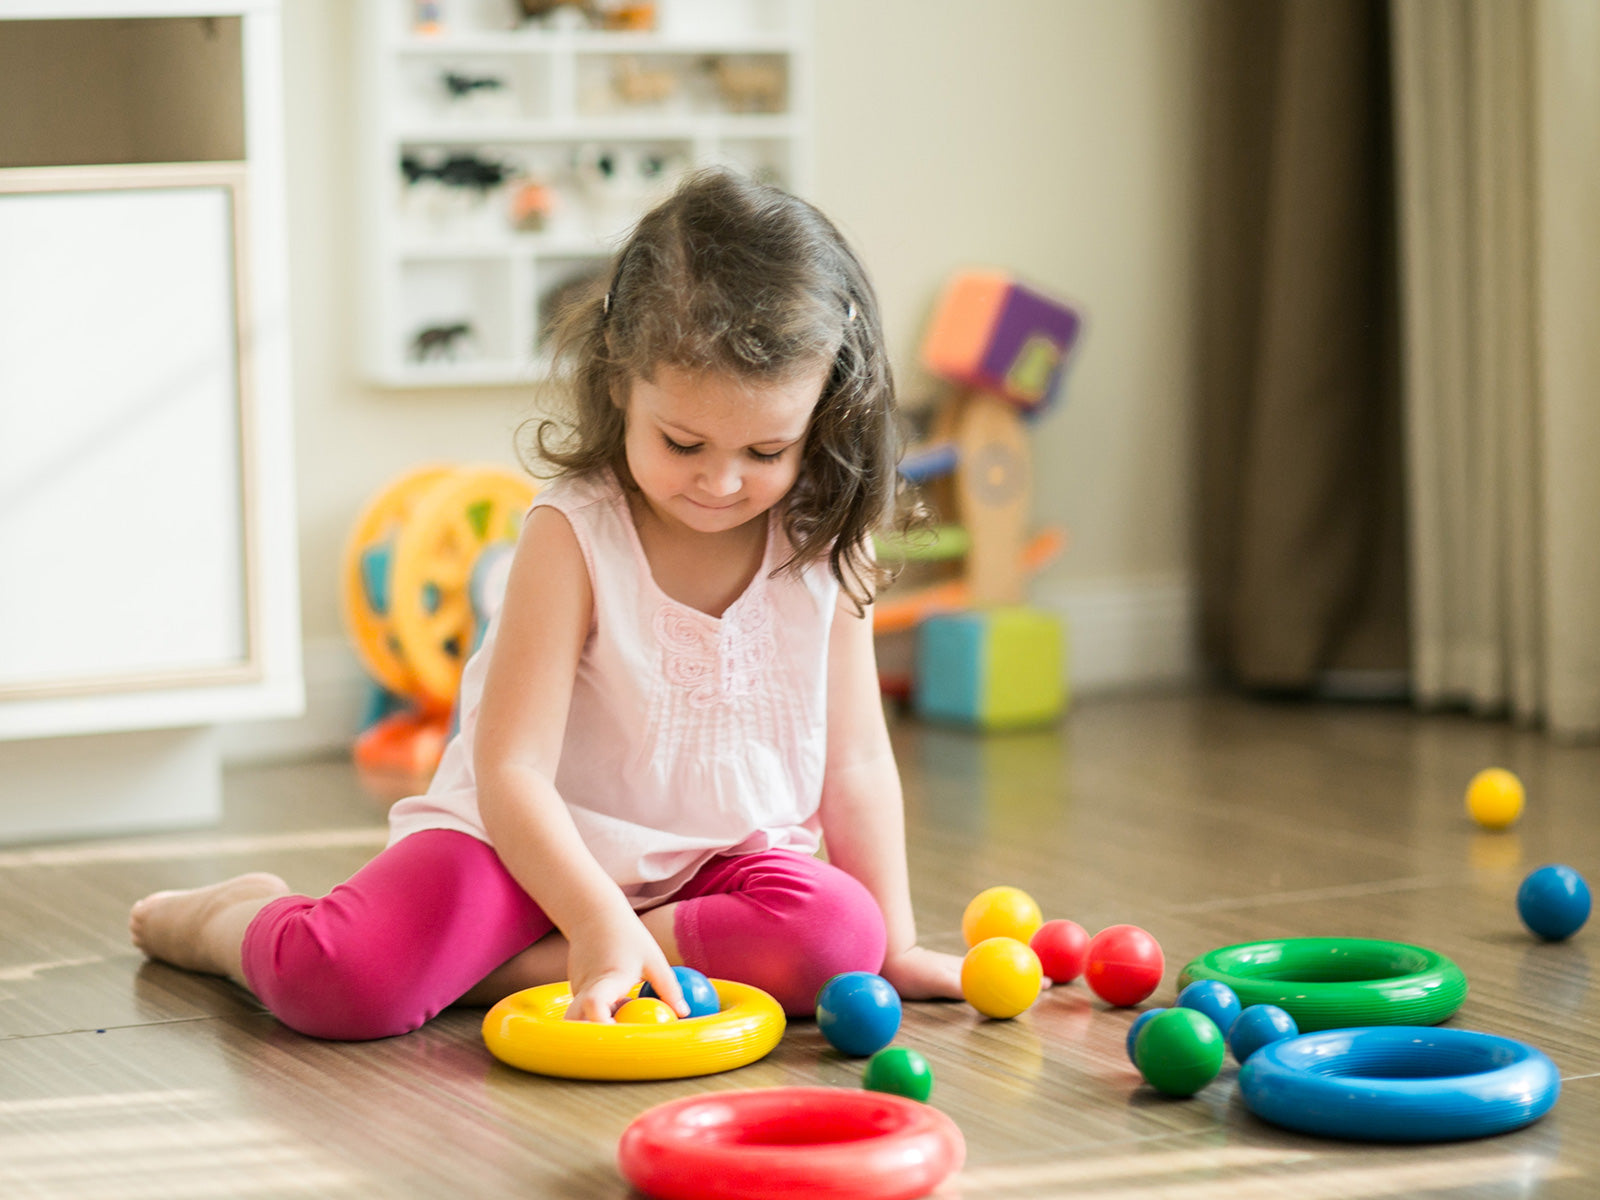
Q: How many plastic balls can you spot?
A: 14